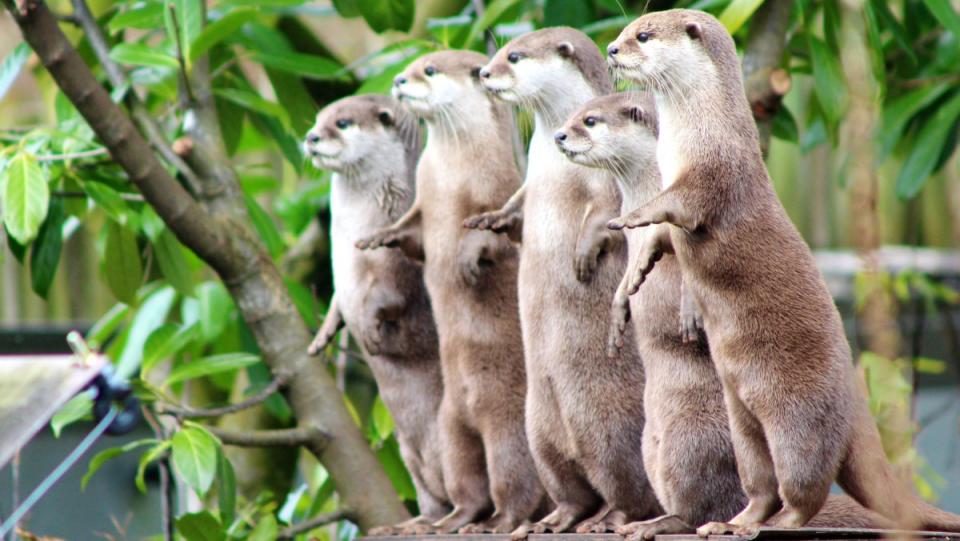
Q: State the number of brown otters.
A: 5